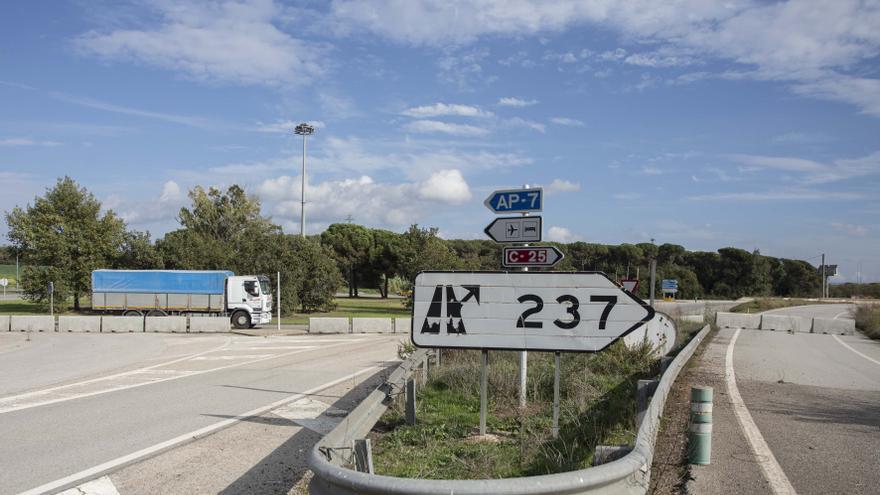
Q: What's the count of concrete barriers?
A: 12